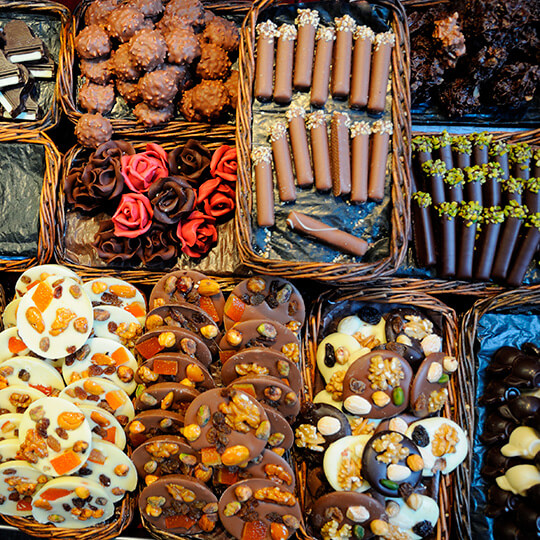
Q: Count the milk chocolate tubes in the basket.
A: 15